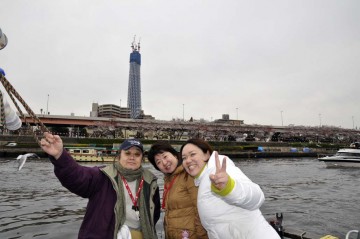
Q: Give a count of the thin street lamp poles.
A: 7